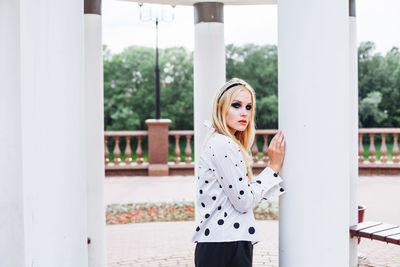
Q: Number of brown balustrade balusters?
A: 12